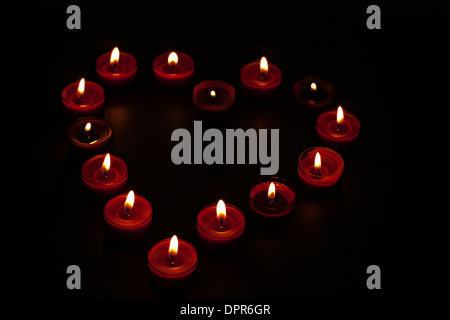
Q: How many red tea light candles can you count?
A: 14